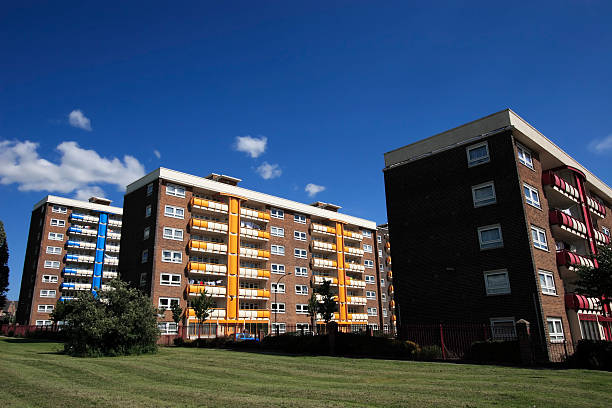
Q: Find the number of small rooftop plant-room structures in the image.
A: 3